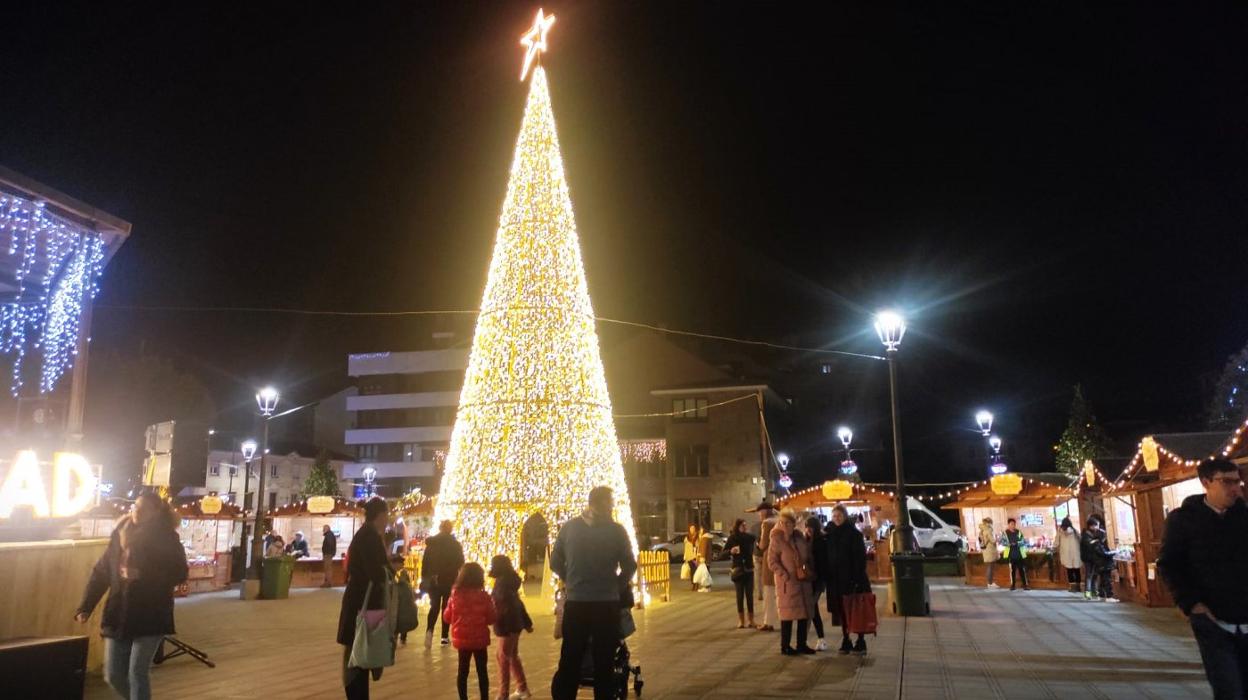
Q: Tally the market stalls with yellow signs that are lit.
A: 6